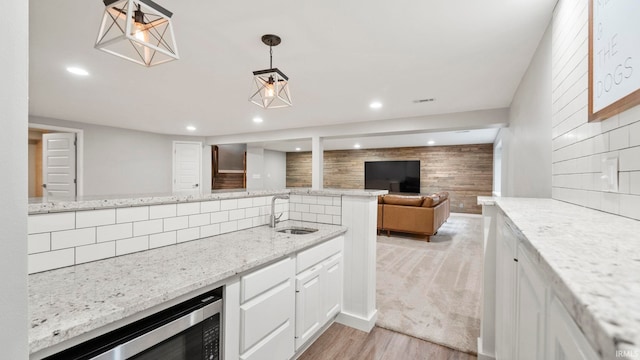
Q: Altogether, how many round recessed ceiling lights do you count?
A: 7